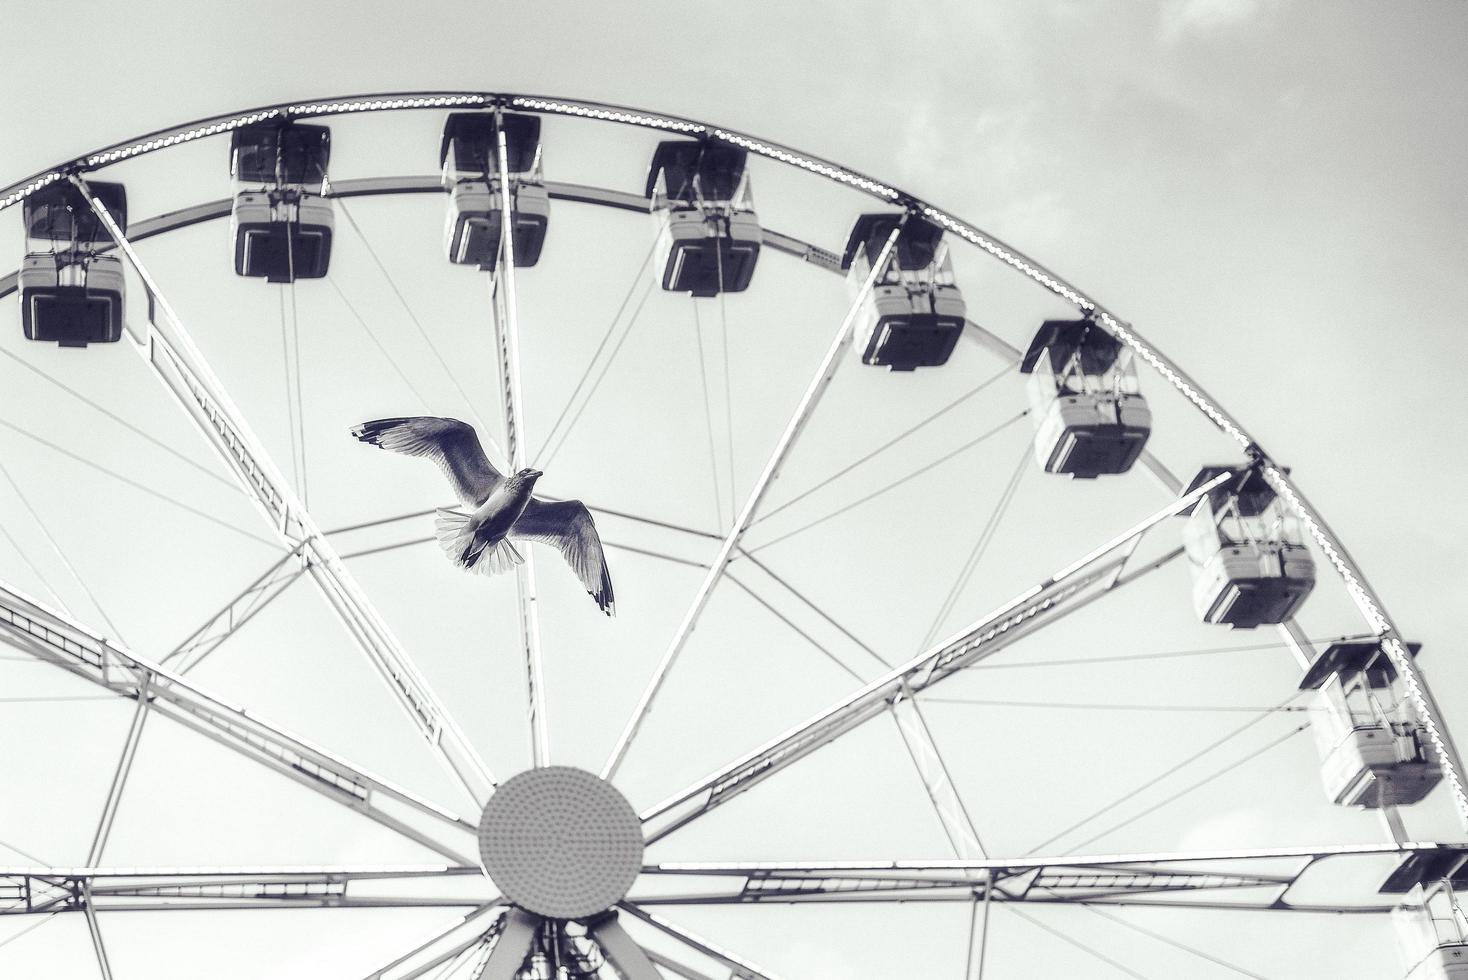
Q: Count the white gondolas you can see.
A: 9